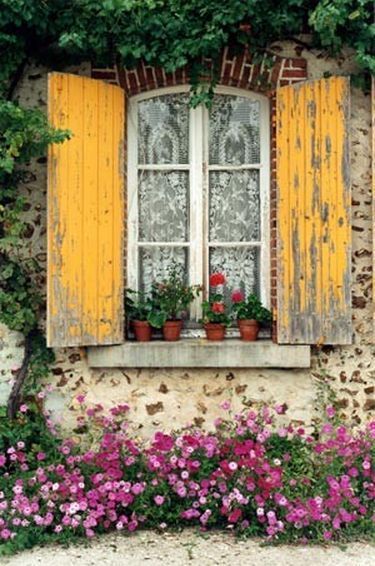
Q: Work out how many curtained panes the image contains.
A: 6